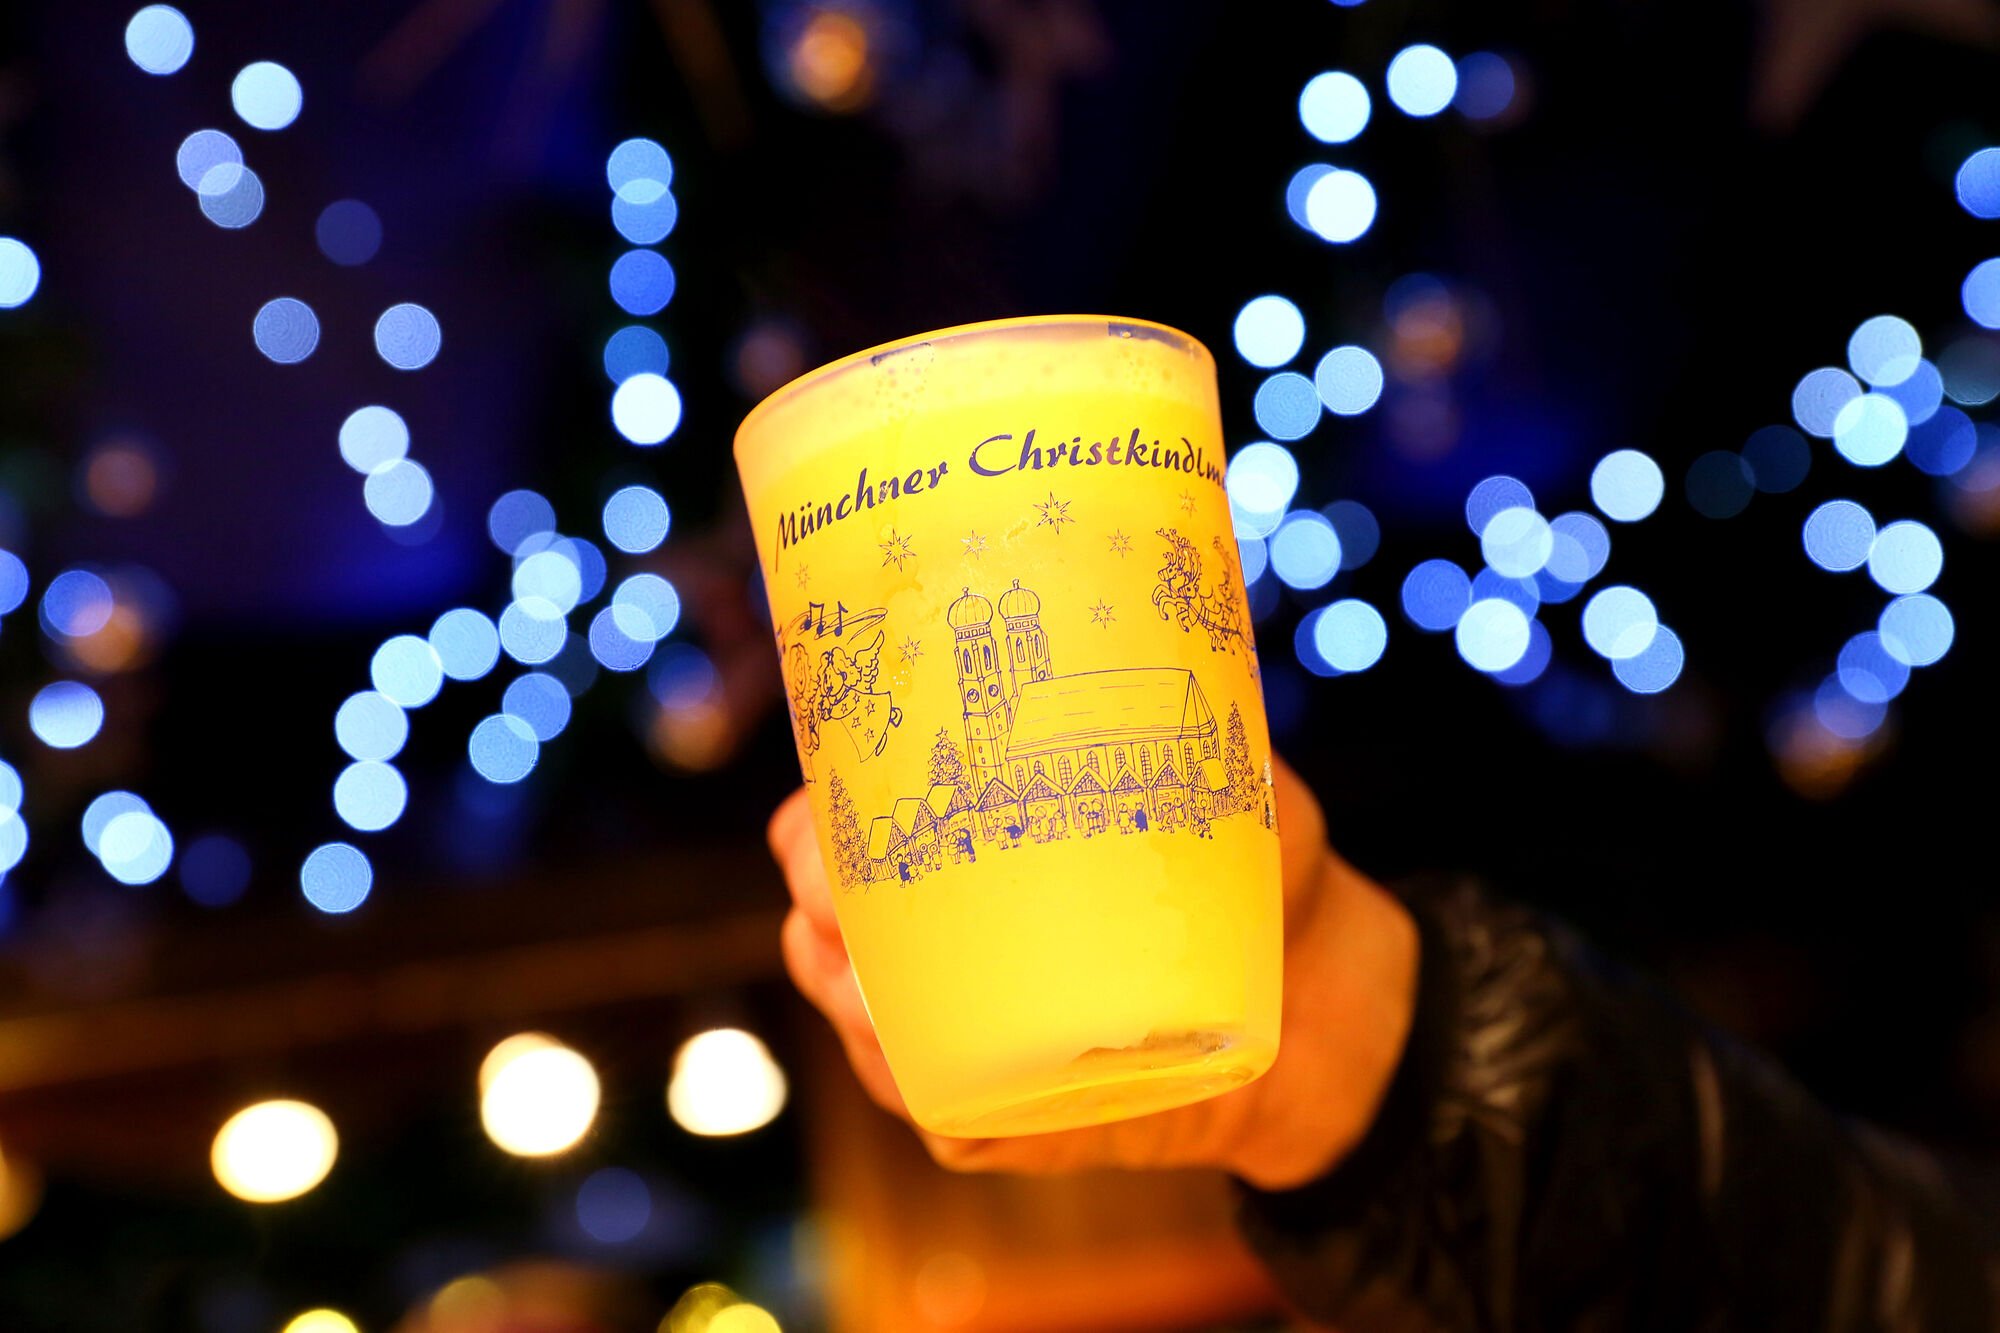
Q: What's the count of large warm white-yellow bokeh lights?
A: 3